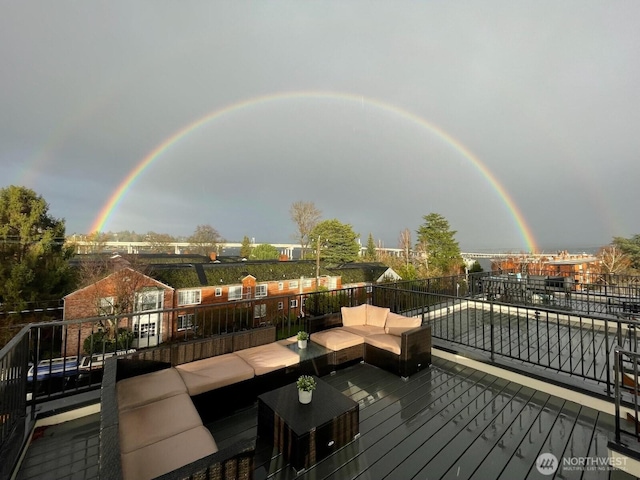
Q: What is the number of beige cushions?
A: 11